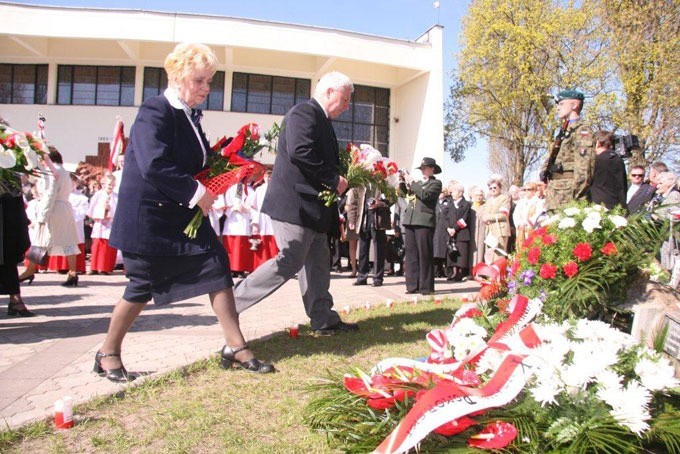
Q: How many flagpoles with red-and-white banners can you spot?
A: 2